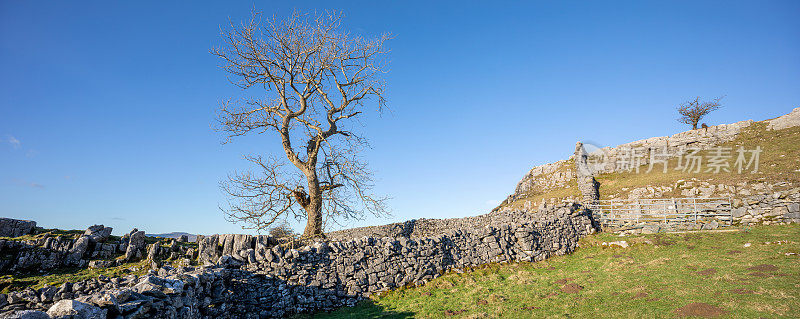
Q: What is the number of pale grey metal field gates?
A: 1